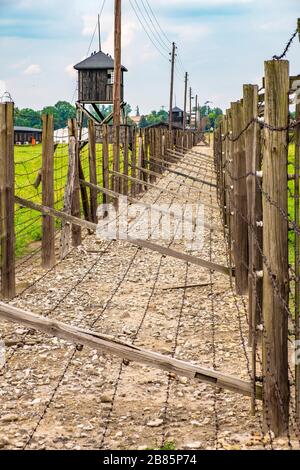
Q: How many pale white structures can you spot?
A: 1